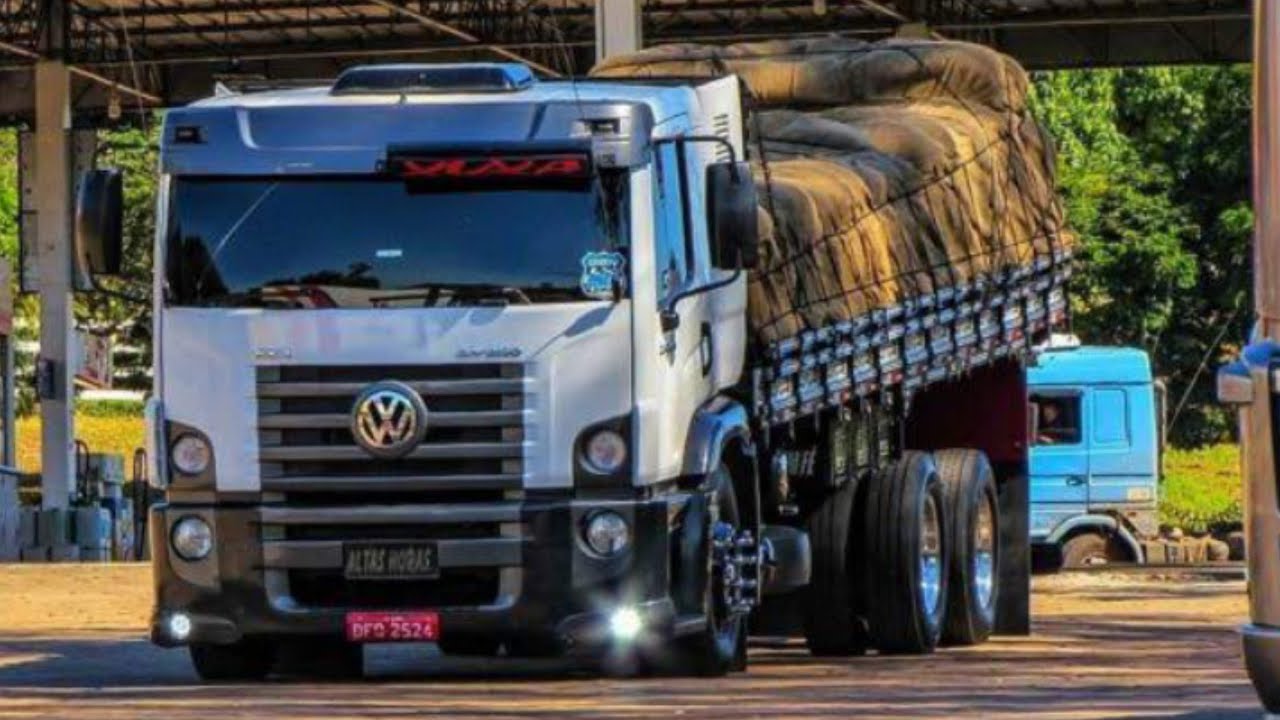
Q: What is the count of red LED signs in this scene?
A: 1